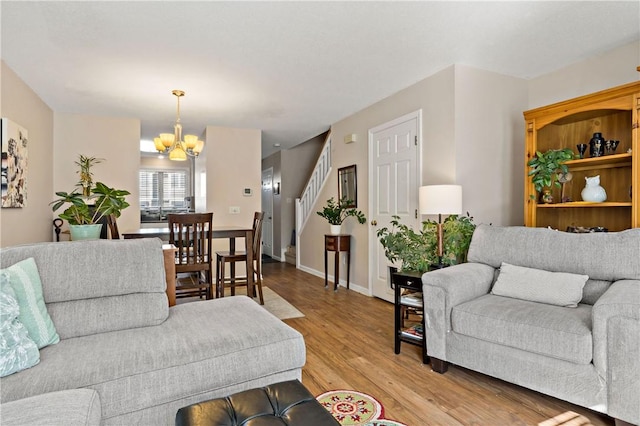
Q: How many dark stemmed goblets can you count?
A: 3